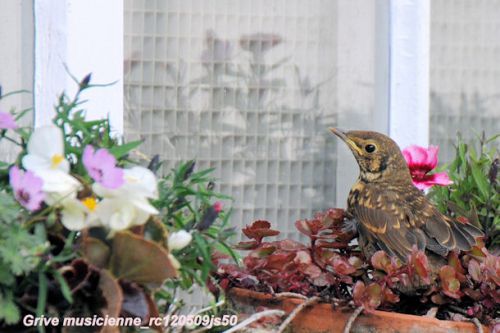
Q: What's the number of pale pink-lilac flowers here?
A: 3